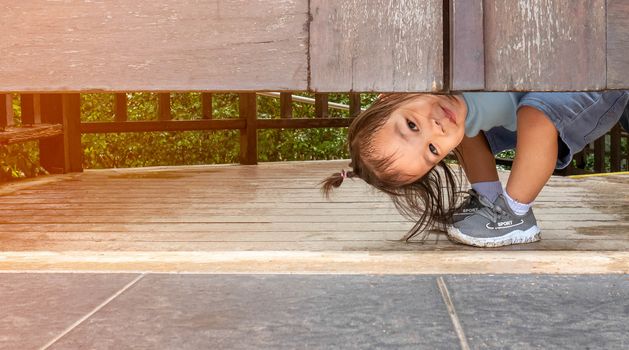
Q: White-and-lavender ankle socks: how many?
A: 2